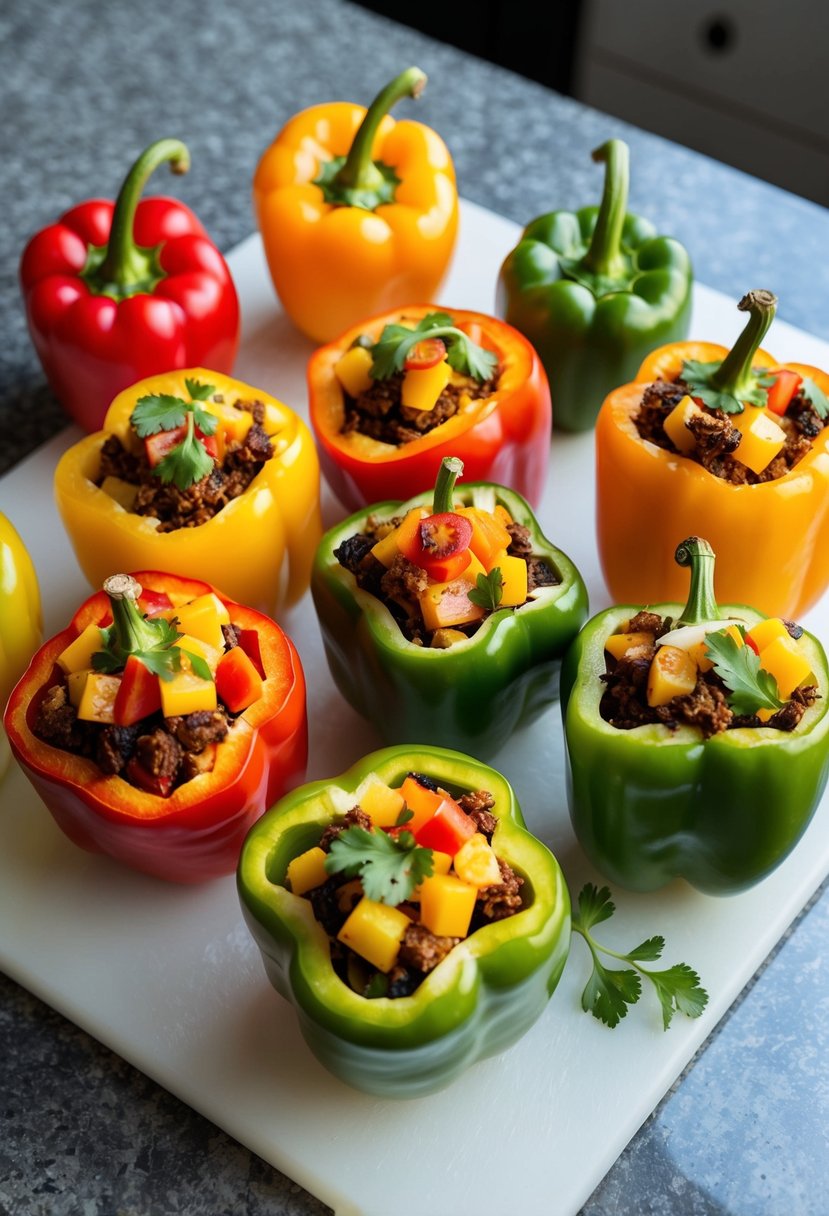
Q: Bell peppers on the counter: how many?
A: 11